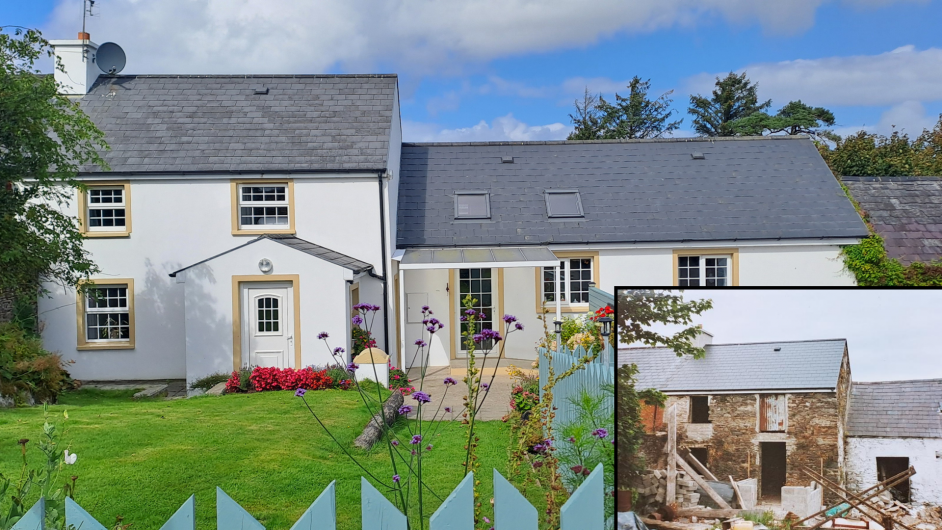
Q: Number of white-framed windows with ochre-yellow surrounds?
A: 5